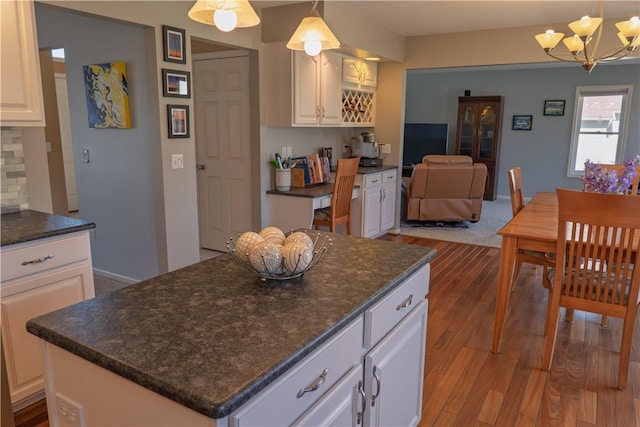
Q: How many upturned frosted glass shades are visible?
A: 5